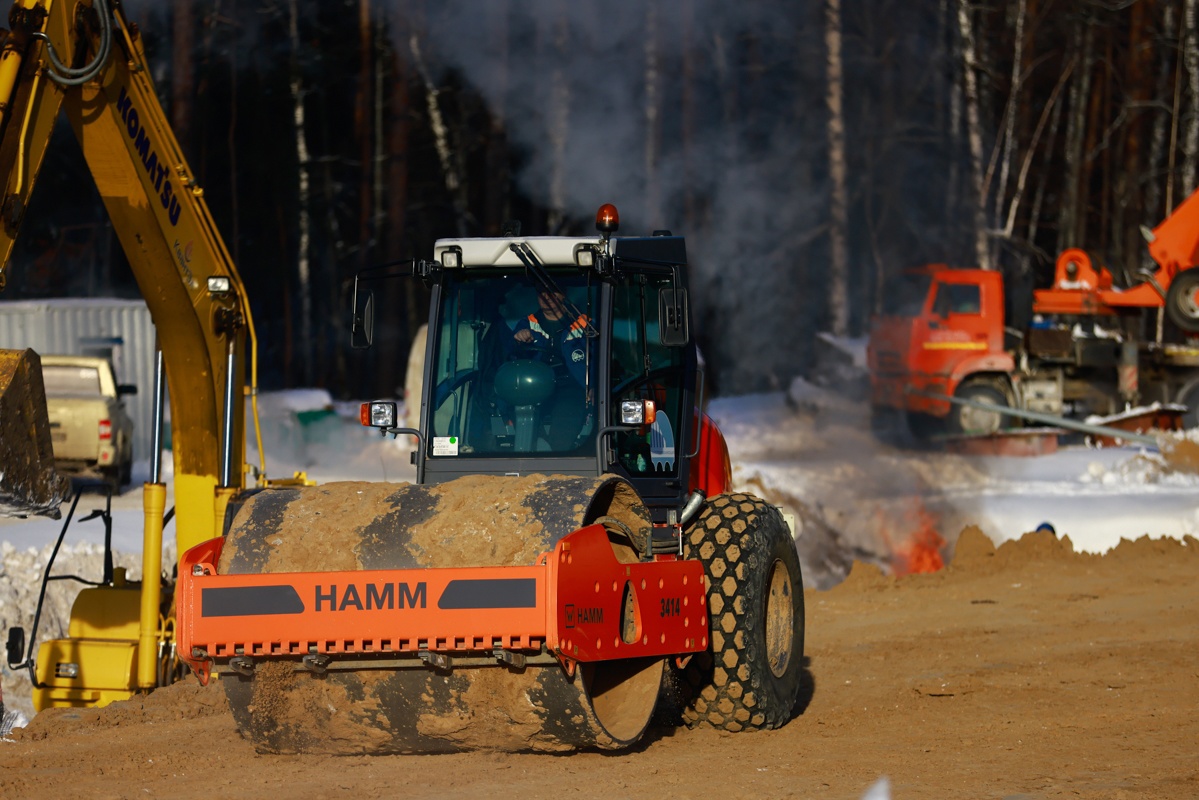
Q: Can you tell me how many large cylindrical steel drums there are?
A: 1